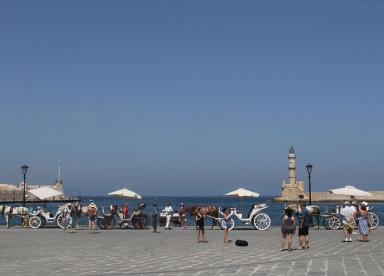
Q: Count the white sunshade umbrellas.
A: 4